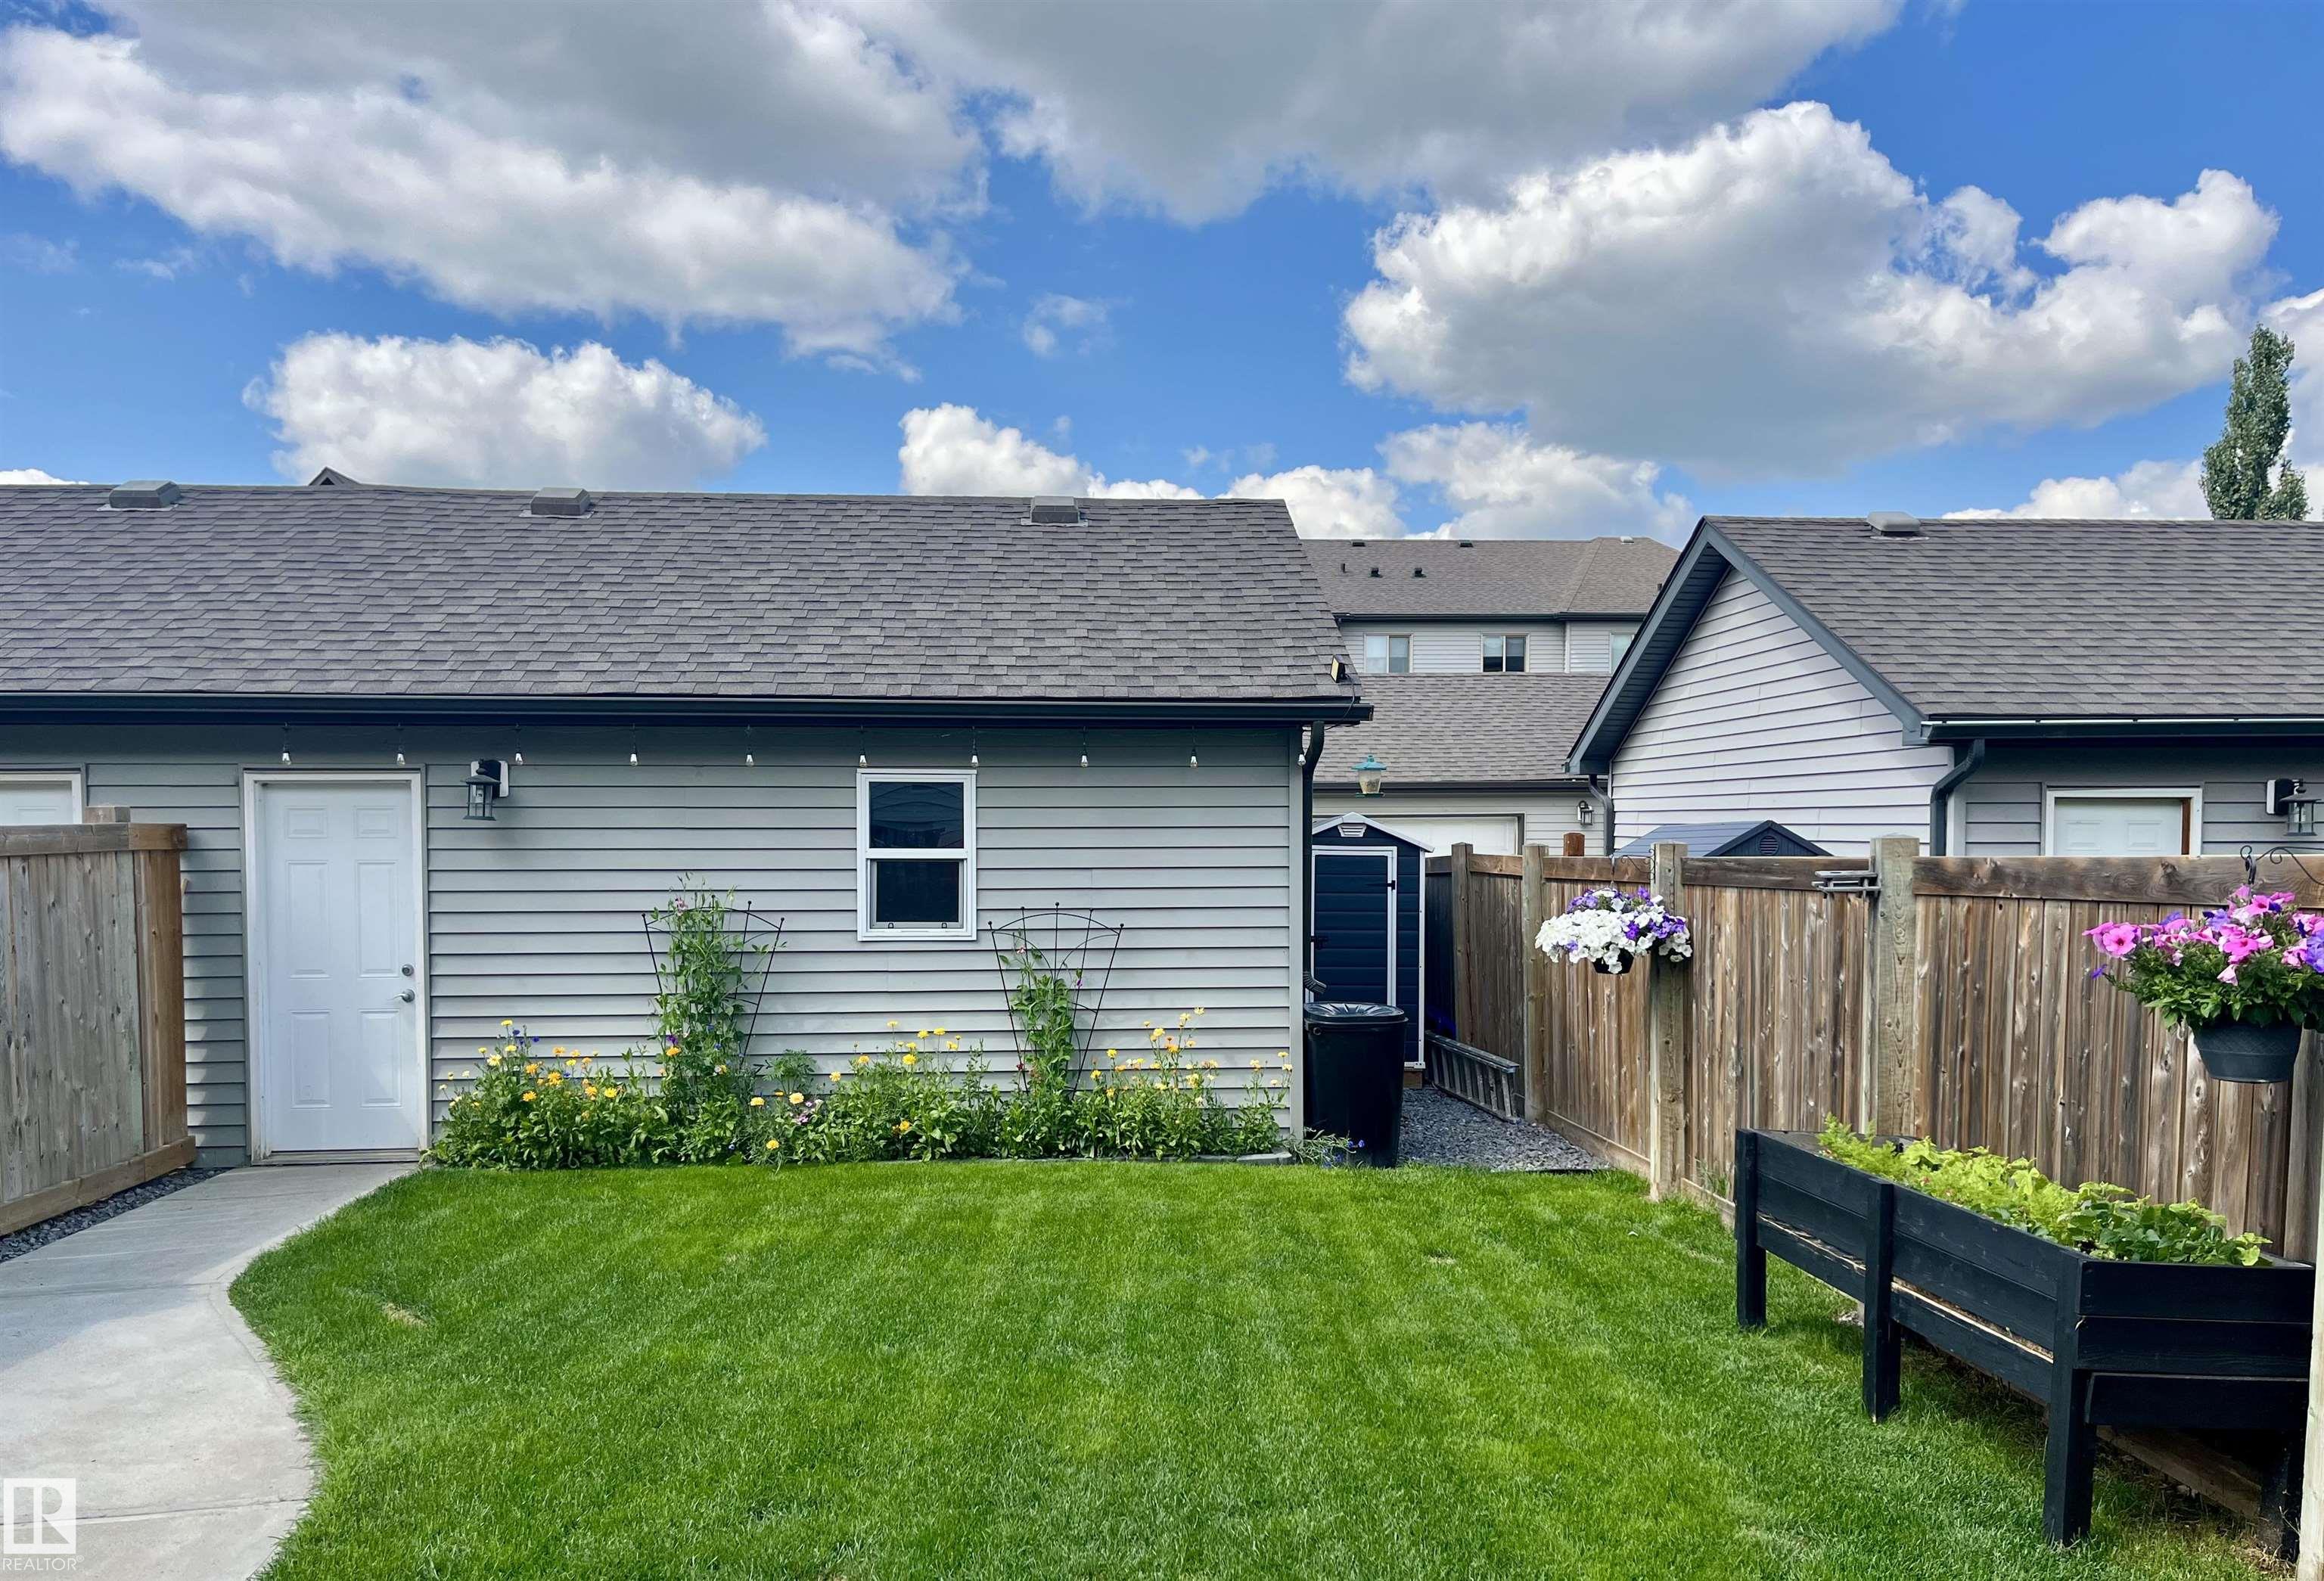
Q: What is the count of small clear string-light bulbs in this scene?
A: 10